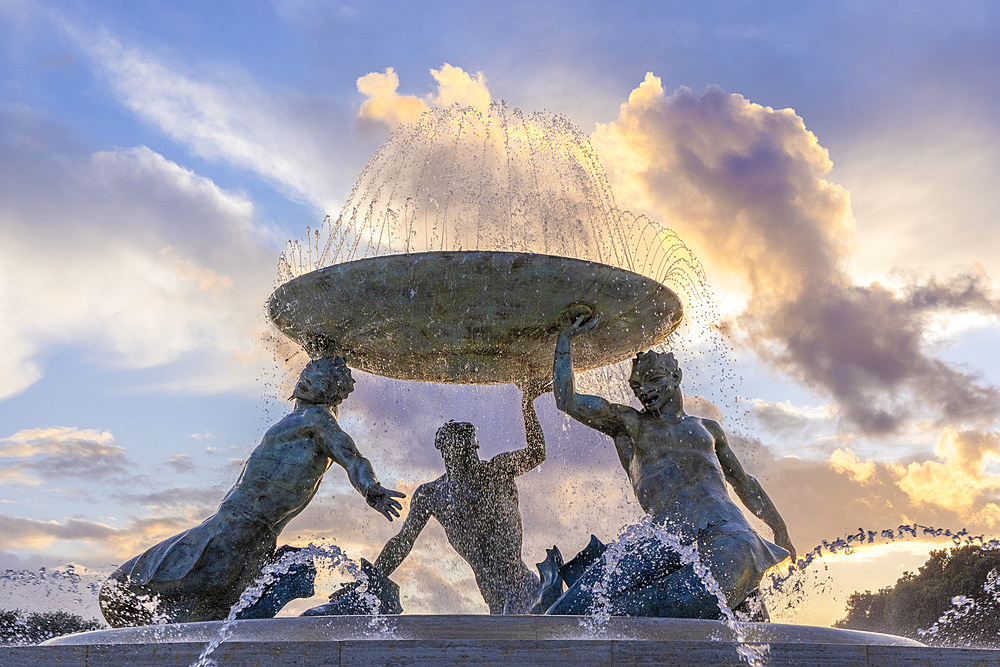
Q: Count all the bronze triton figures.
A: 3